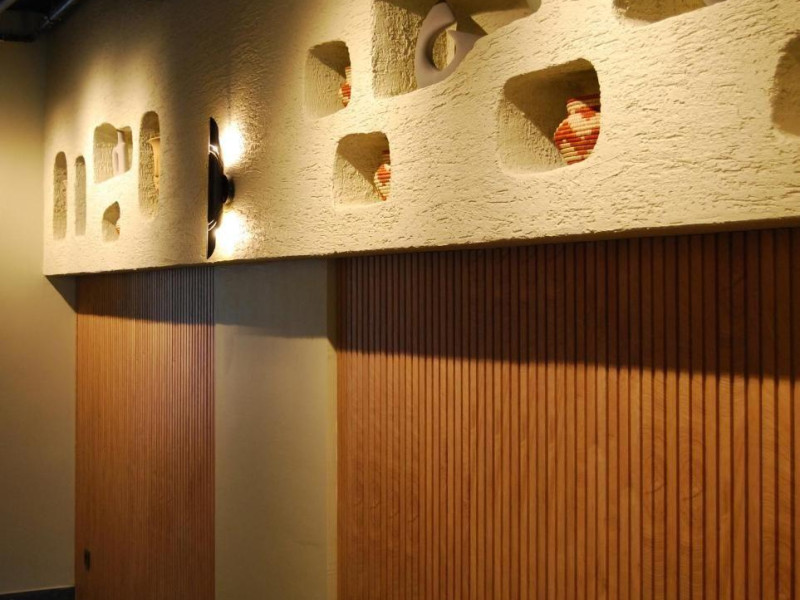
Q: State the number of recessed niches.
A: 11